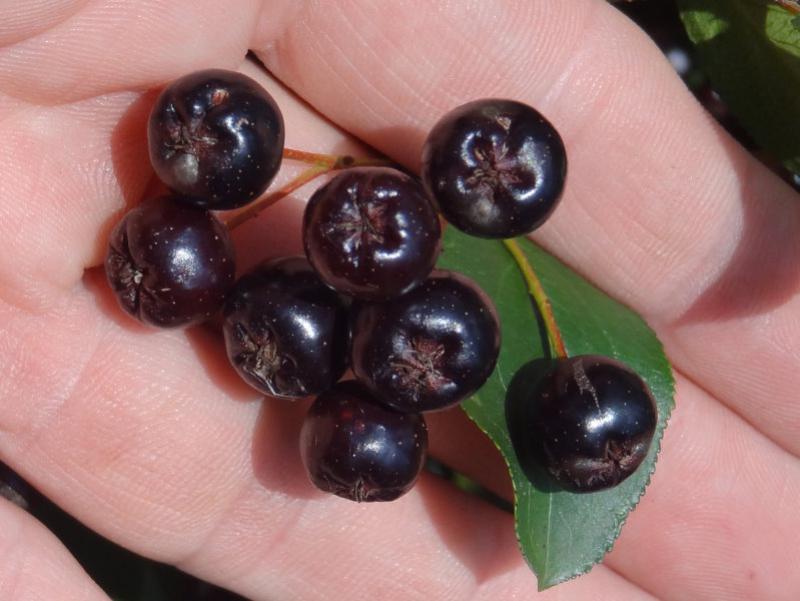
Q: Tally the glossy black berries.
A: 8